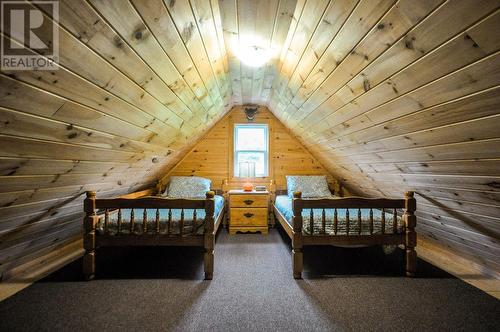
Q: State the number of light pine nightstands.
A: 1